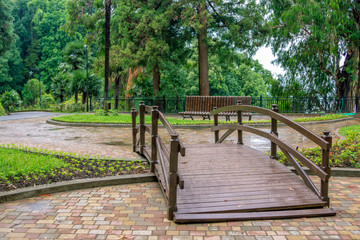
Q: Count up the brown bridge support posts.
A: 8